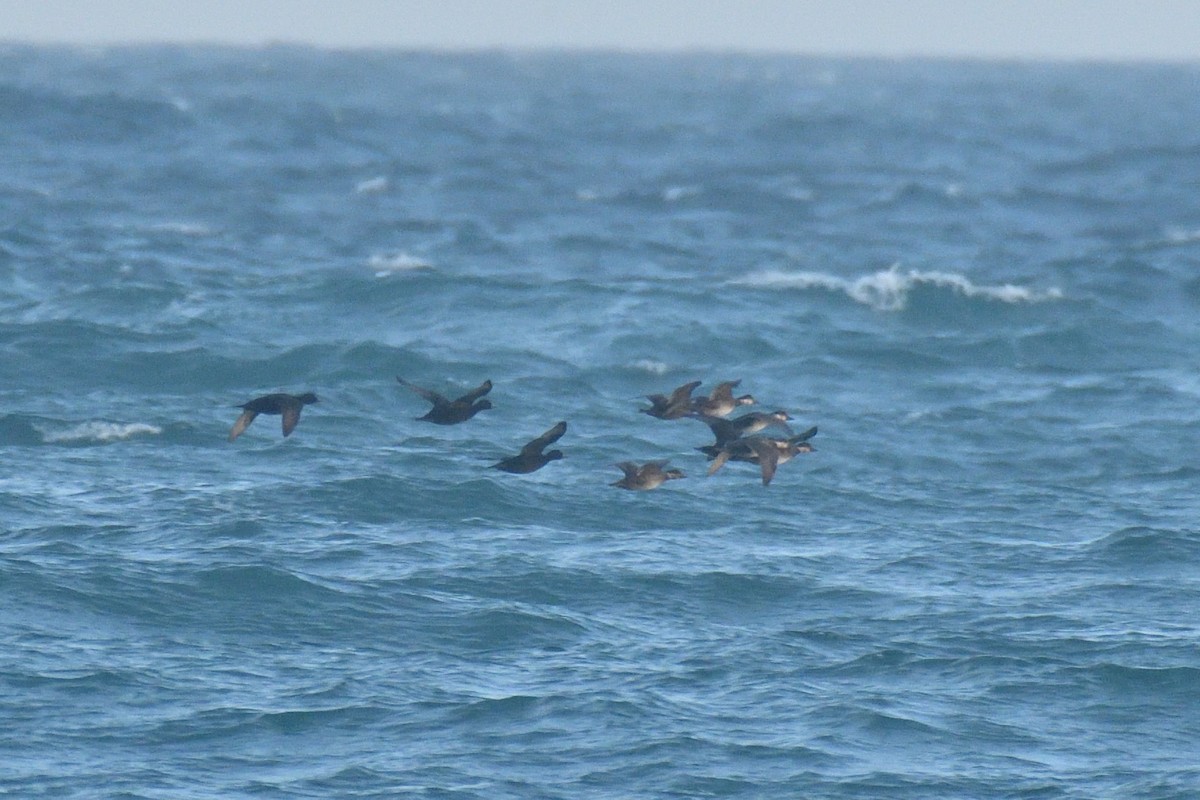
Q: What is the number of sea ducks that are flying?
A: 9